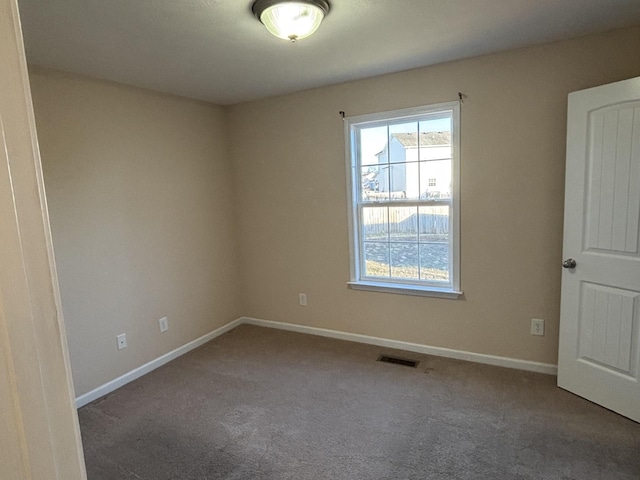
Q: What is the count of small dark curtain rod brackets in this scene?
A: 2